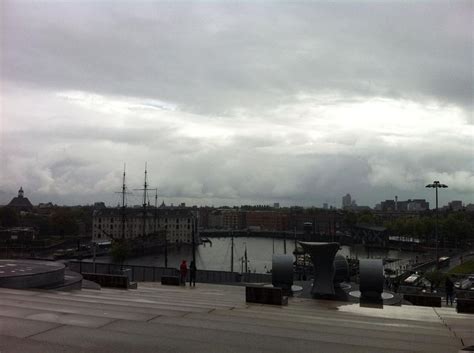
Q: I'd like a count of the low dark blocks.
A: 5